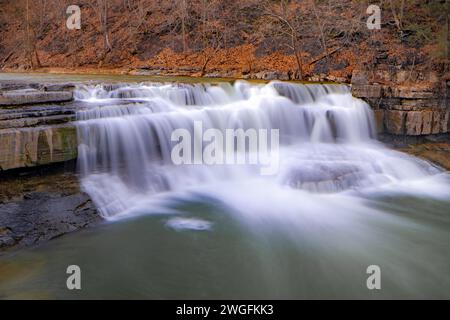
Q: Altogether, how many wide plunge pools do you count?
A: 1